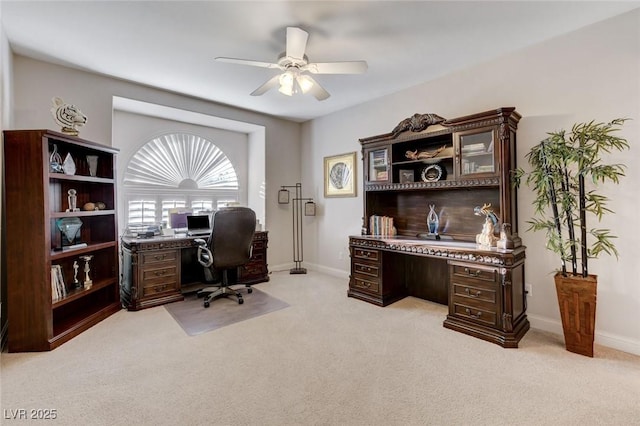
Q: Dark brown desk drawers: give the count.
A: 12